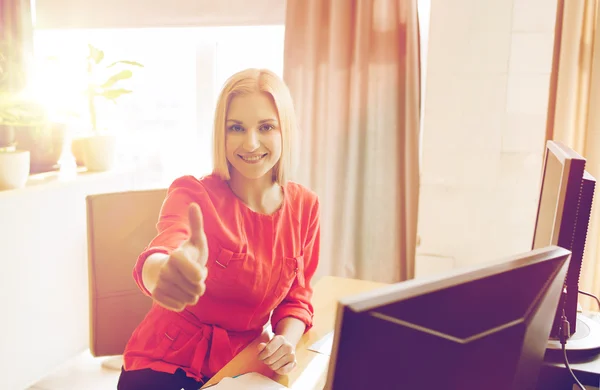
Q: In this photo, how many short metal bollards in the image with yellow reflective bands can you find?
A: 0